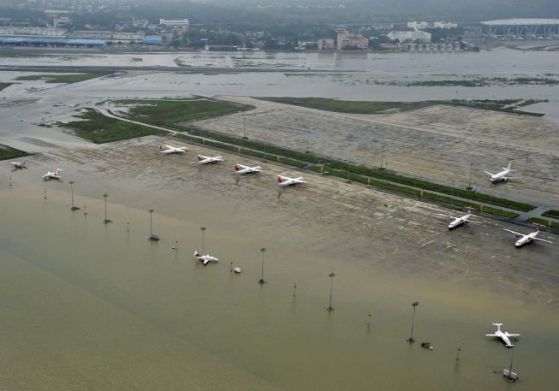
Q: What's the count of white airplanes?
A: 11